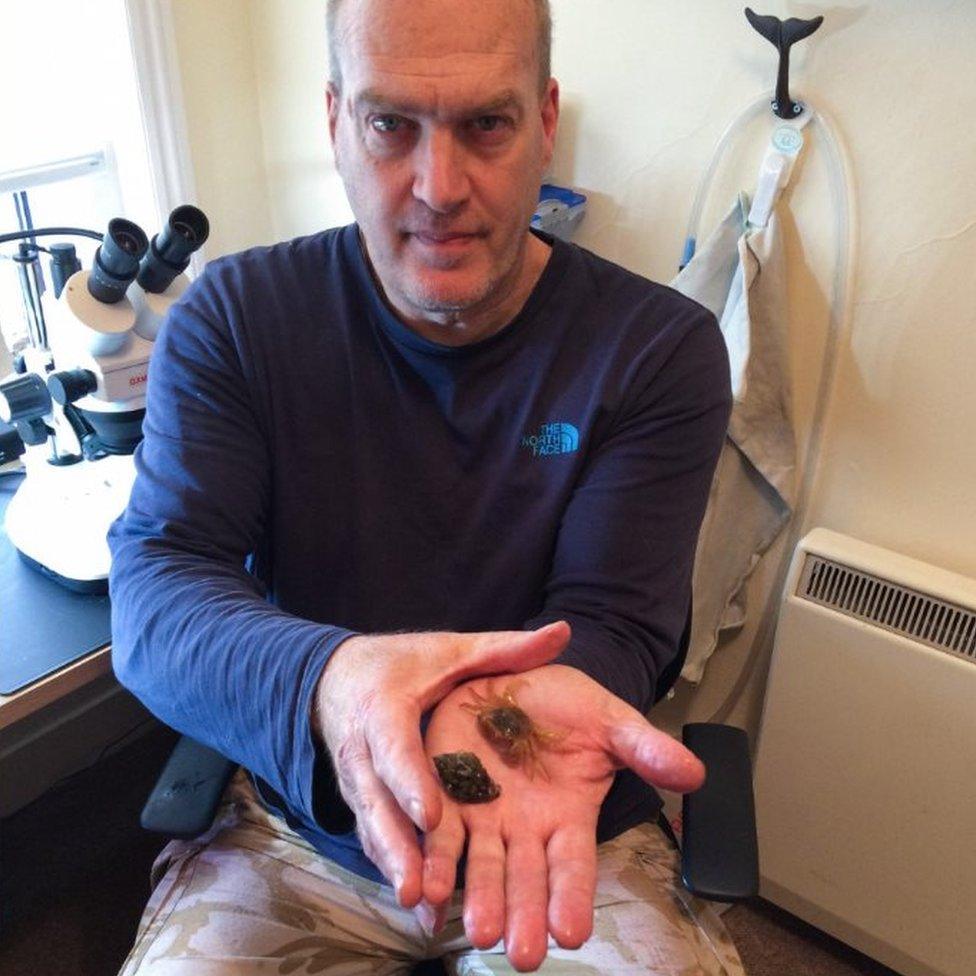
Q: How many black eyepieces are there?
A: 2